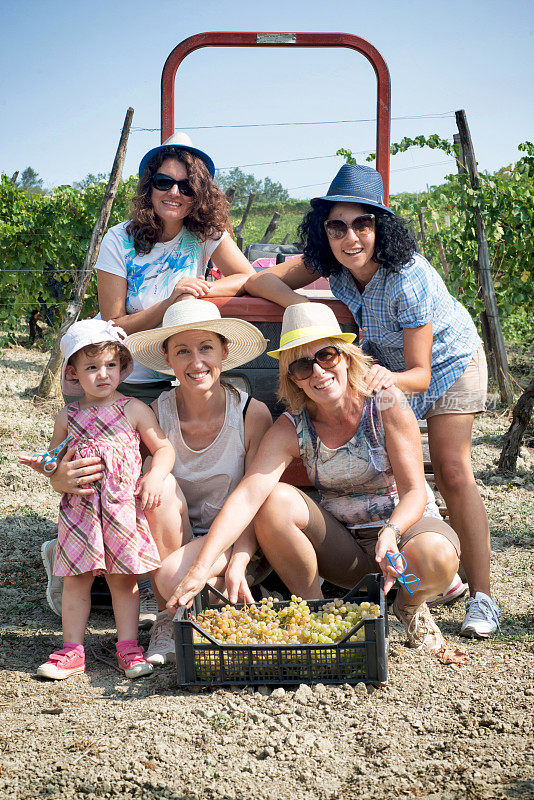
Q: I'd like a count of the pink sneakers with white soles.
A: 2